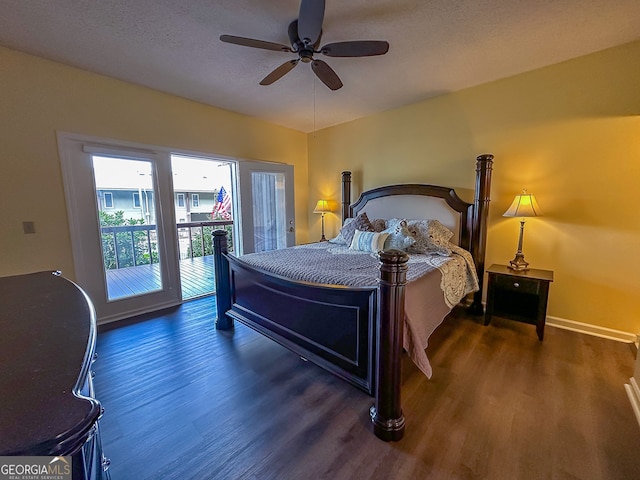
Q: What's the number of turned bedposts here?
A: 4